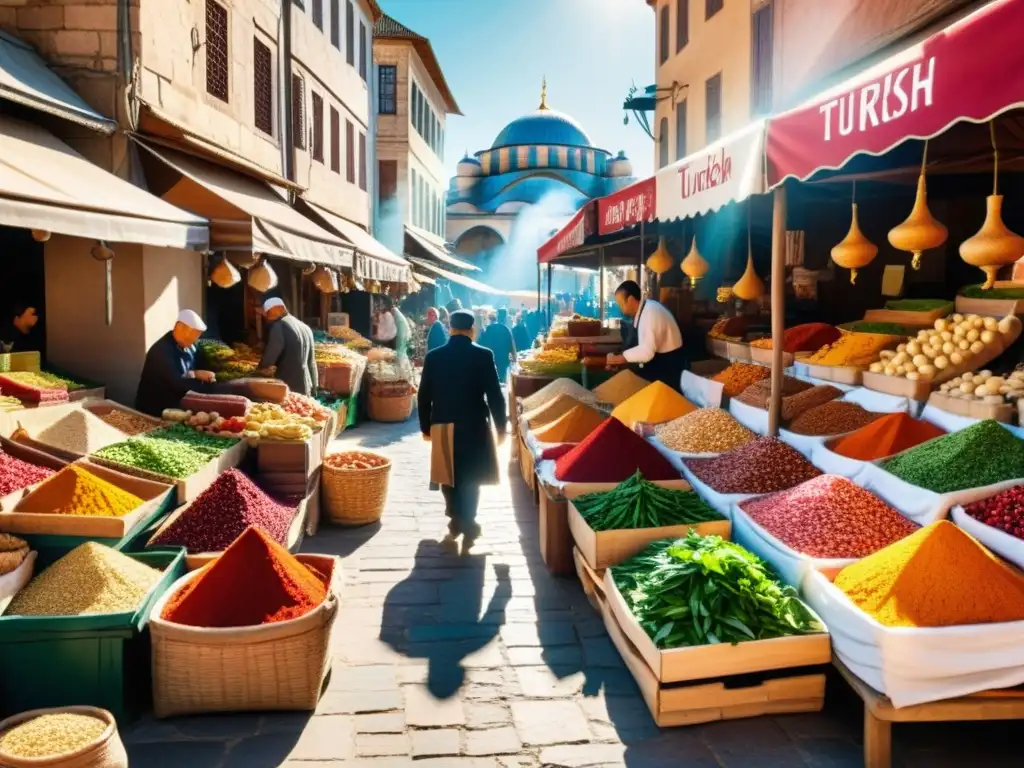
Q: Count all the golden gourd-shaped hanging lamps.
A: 6